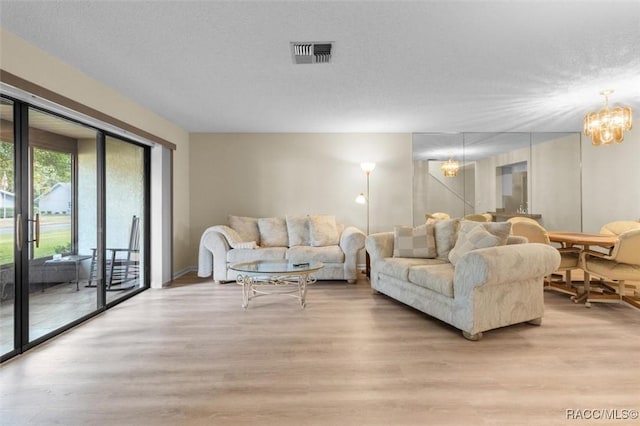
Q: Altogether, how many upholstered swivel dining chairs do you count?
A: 3